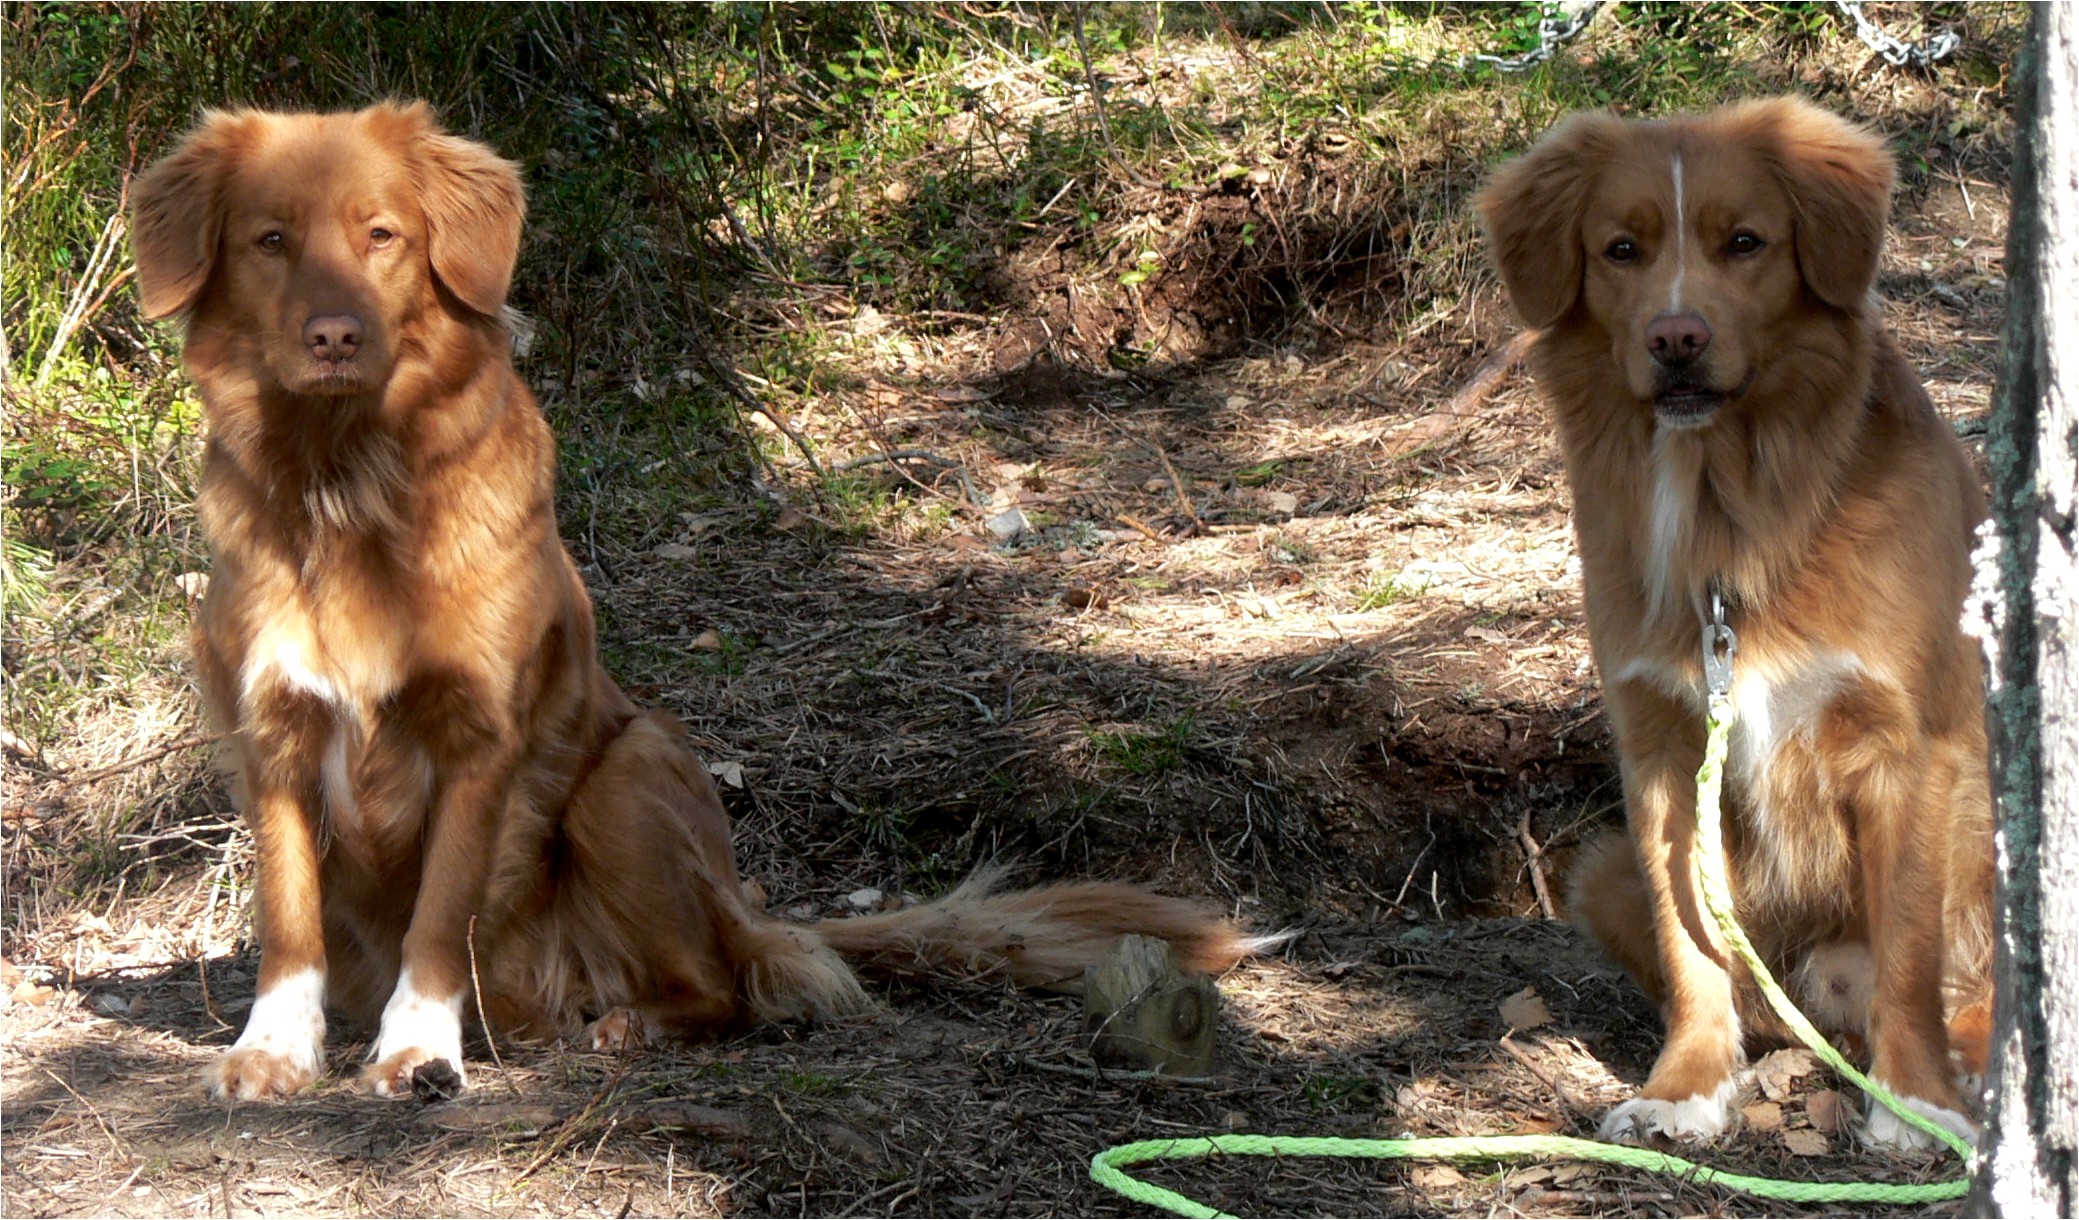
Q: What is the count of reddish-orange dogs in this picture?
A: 2